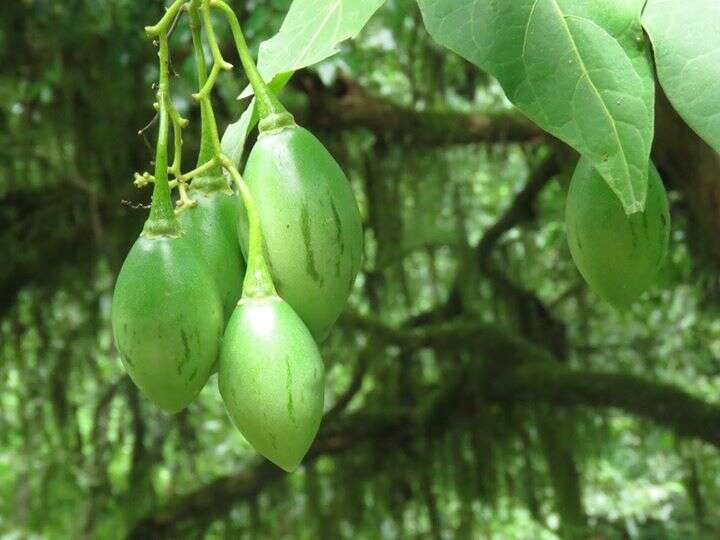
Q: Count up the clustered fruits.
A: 4